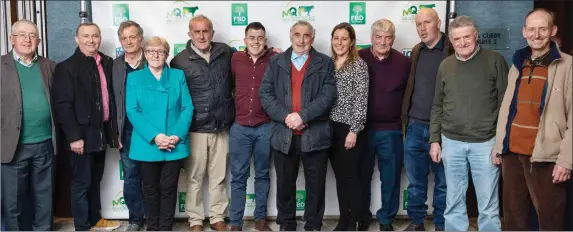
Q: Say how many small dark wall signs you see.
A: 1